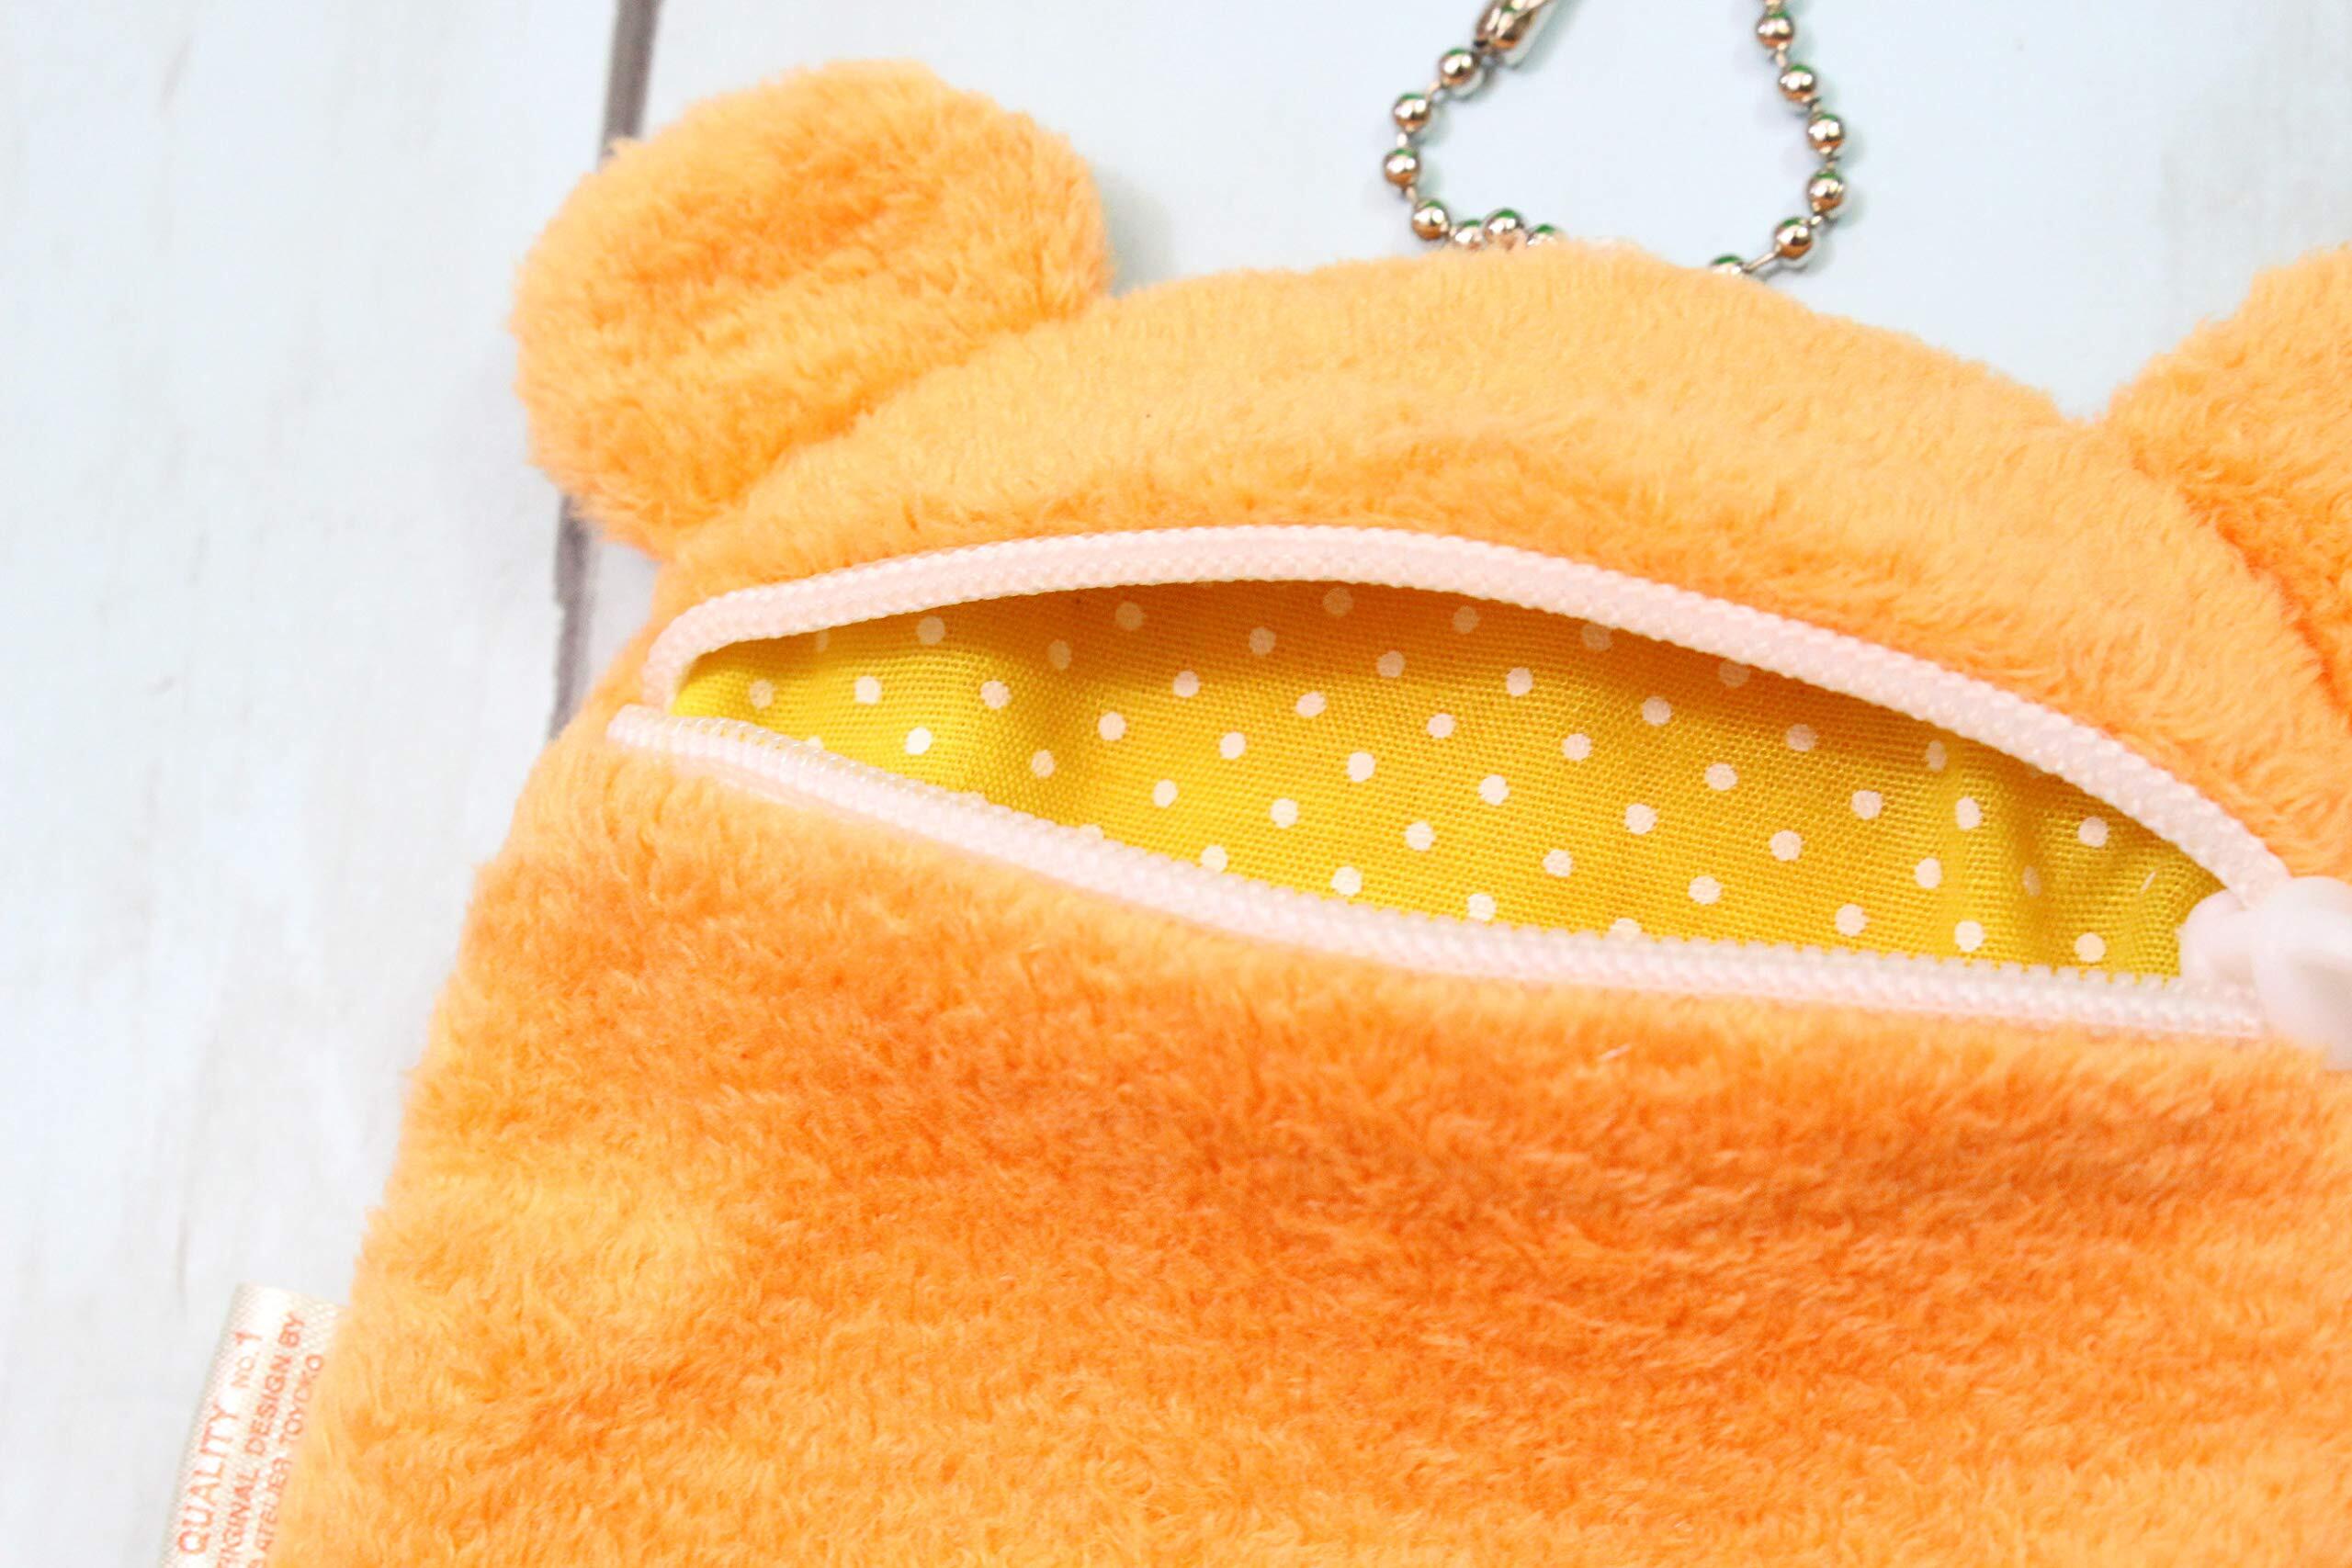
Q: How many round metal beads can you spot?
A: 13